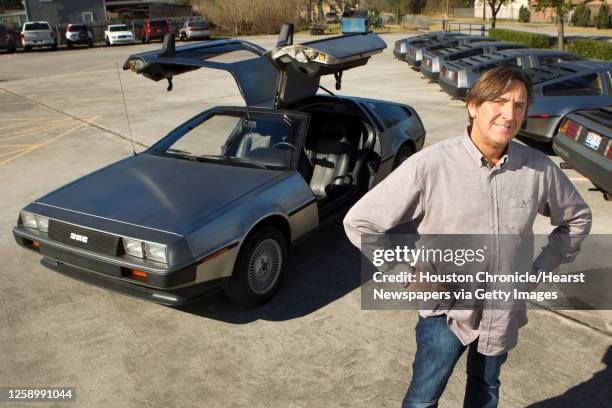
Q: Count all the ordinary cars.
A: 6